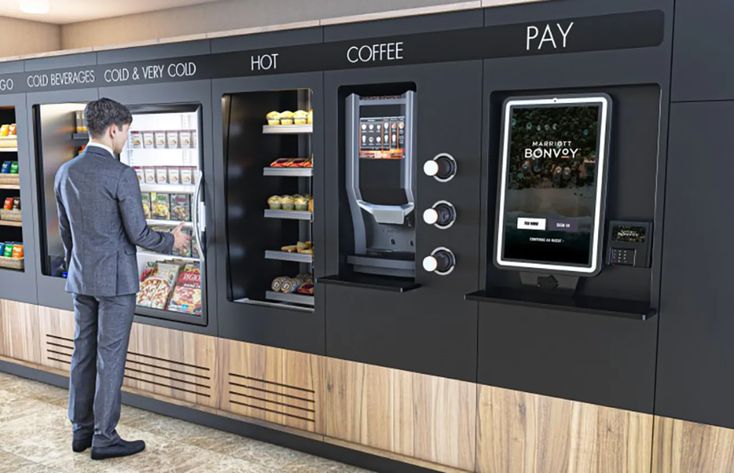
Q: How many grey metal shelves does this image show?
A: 5